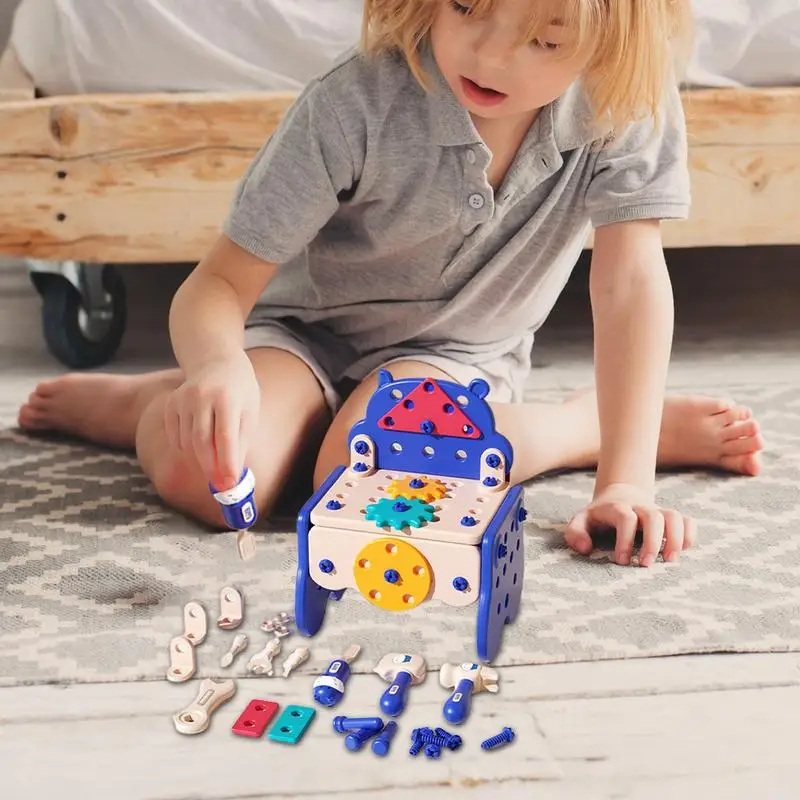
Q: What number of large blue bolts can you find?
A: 3